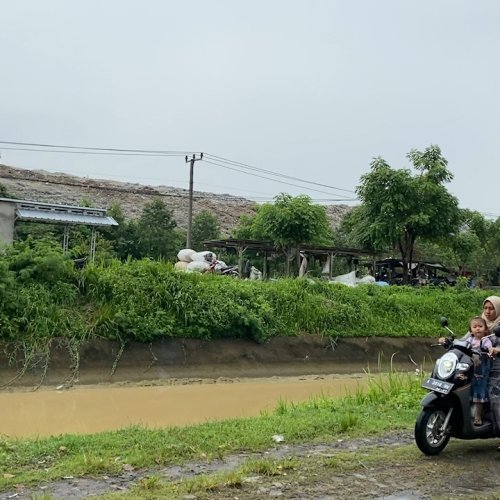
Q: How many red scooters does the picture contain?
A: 0